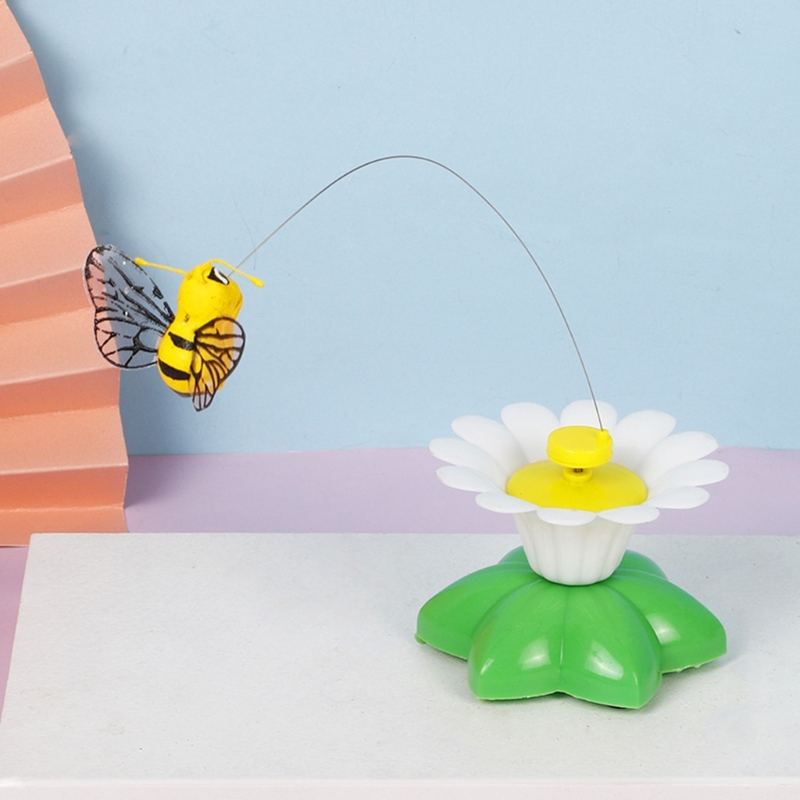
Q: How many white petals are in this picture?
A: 12